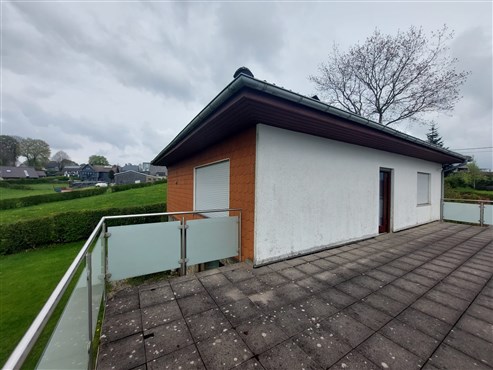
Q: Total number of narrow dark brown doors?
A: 1